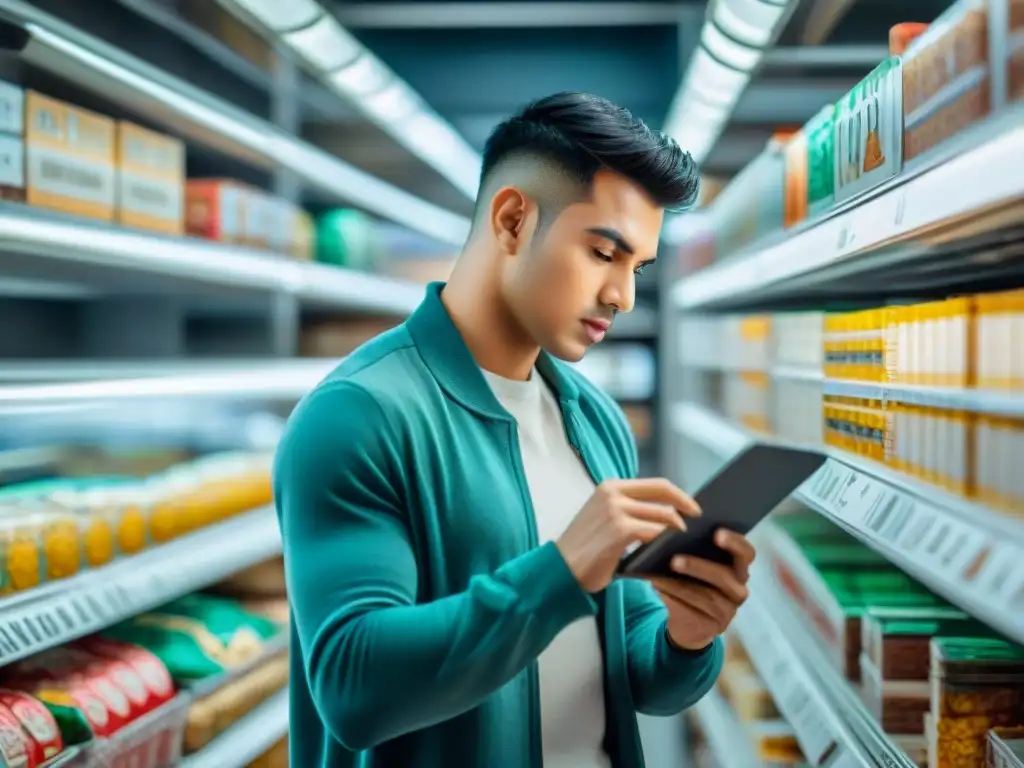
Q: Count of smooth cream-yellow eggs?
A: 0